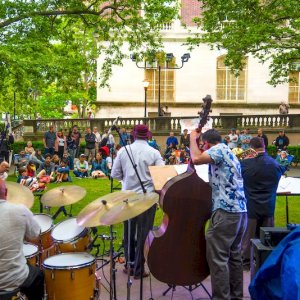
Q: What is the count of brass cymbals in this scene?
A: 4